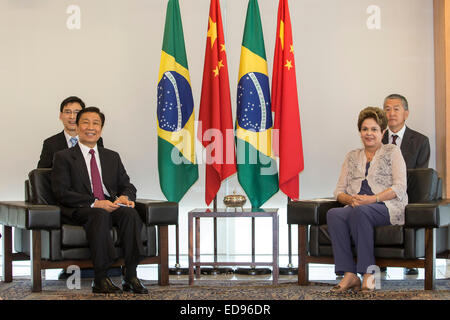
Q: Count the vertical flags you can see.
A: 4